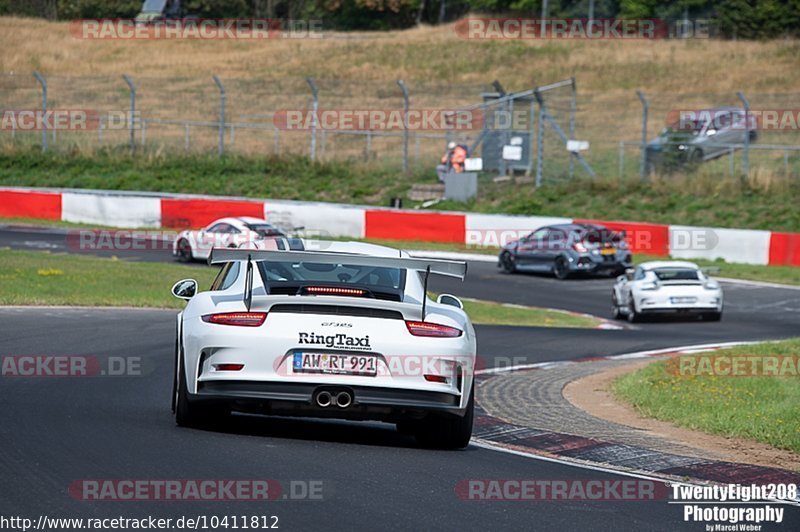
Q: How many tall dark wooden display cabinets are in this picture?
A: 0